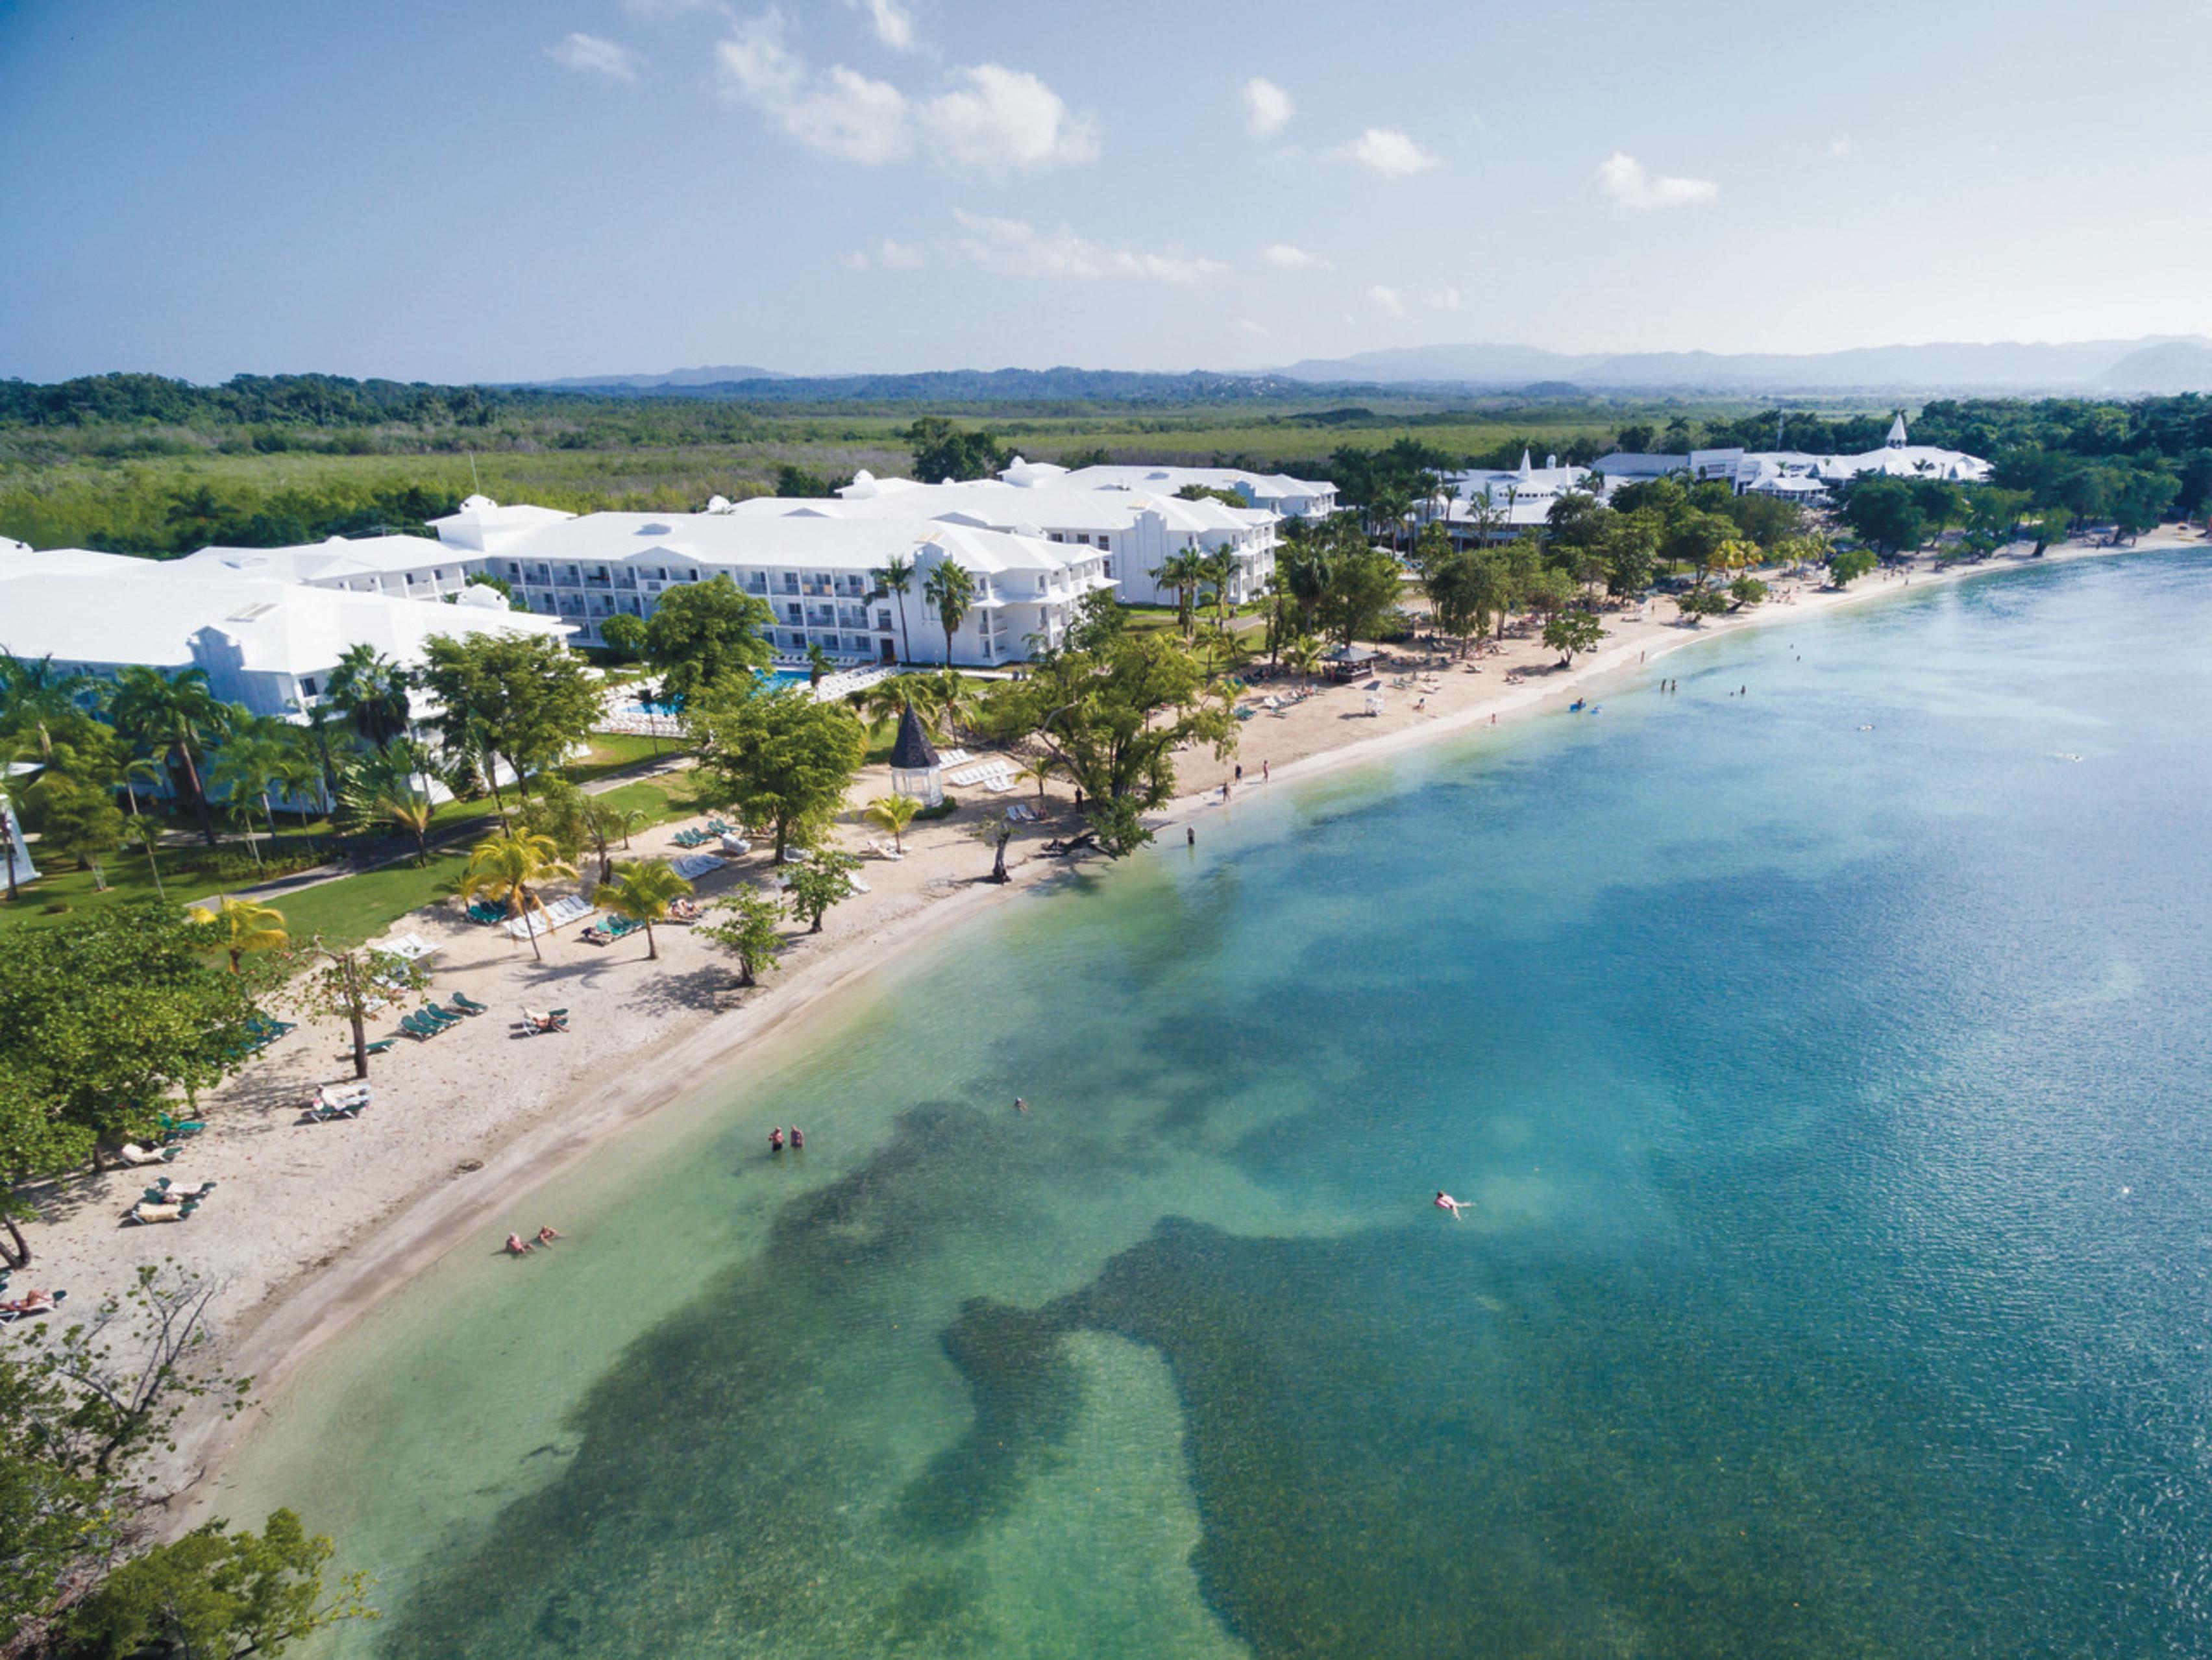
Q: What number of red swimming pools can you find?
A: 0